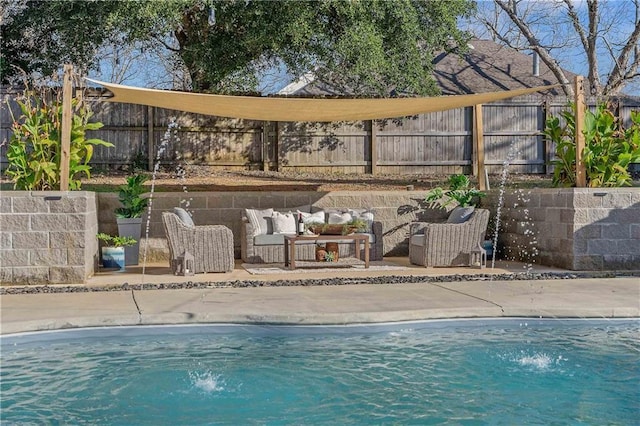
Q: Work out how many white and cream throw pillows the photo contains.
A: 5